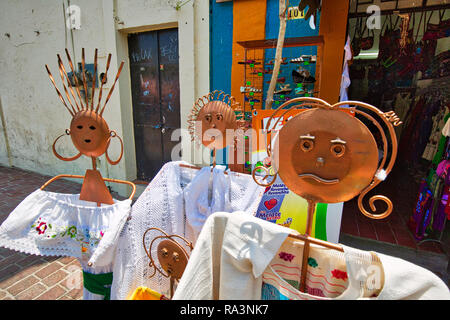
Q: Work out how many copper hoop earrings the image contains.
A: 2